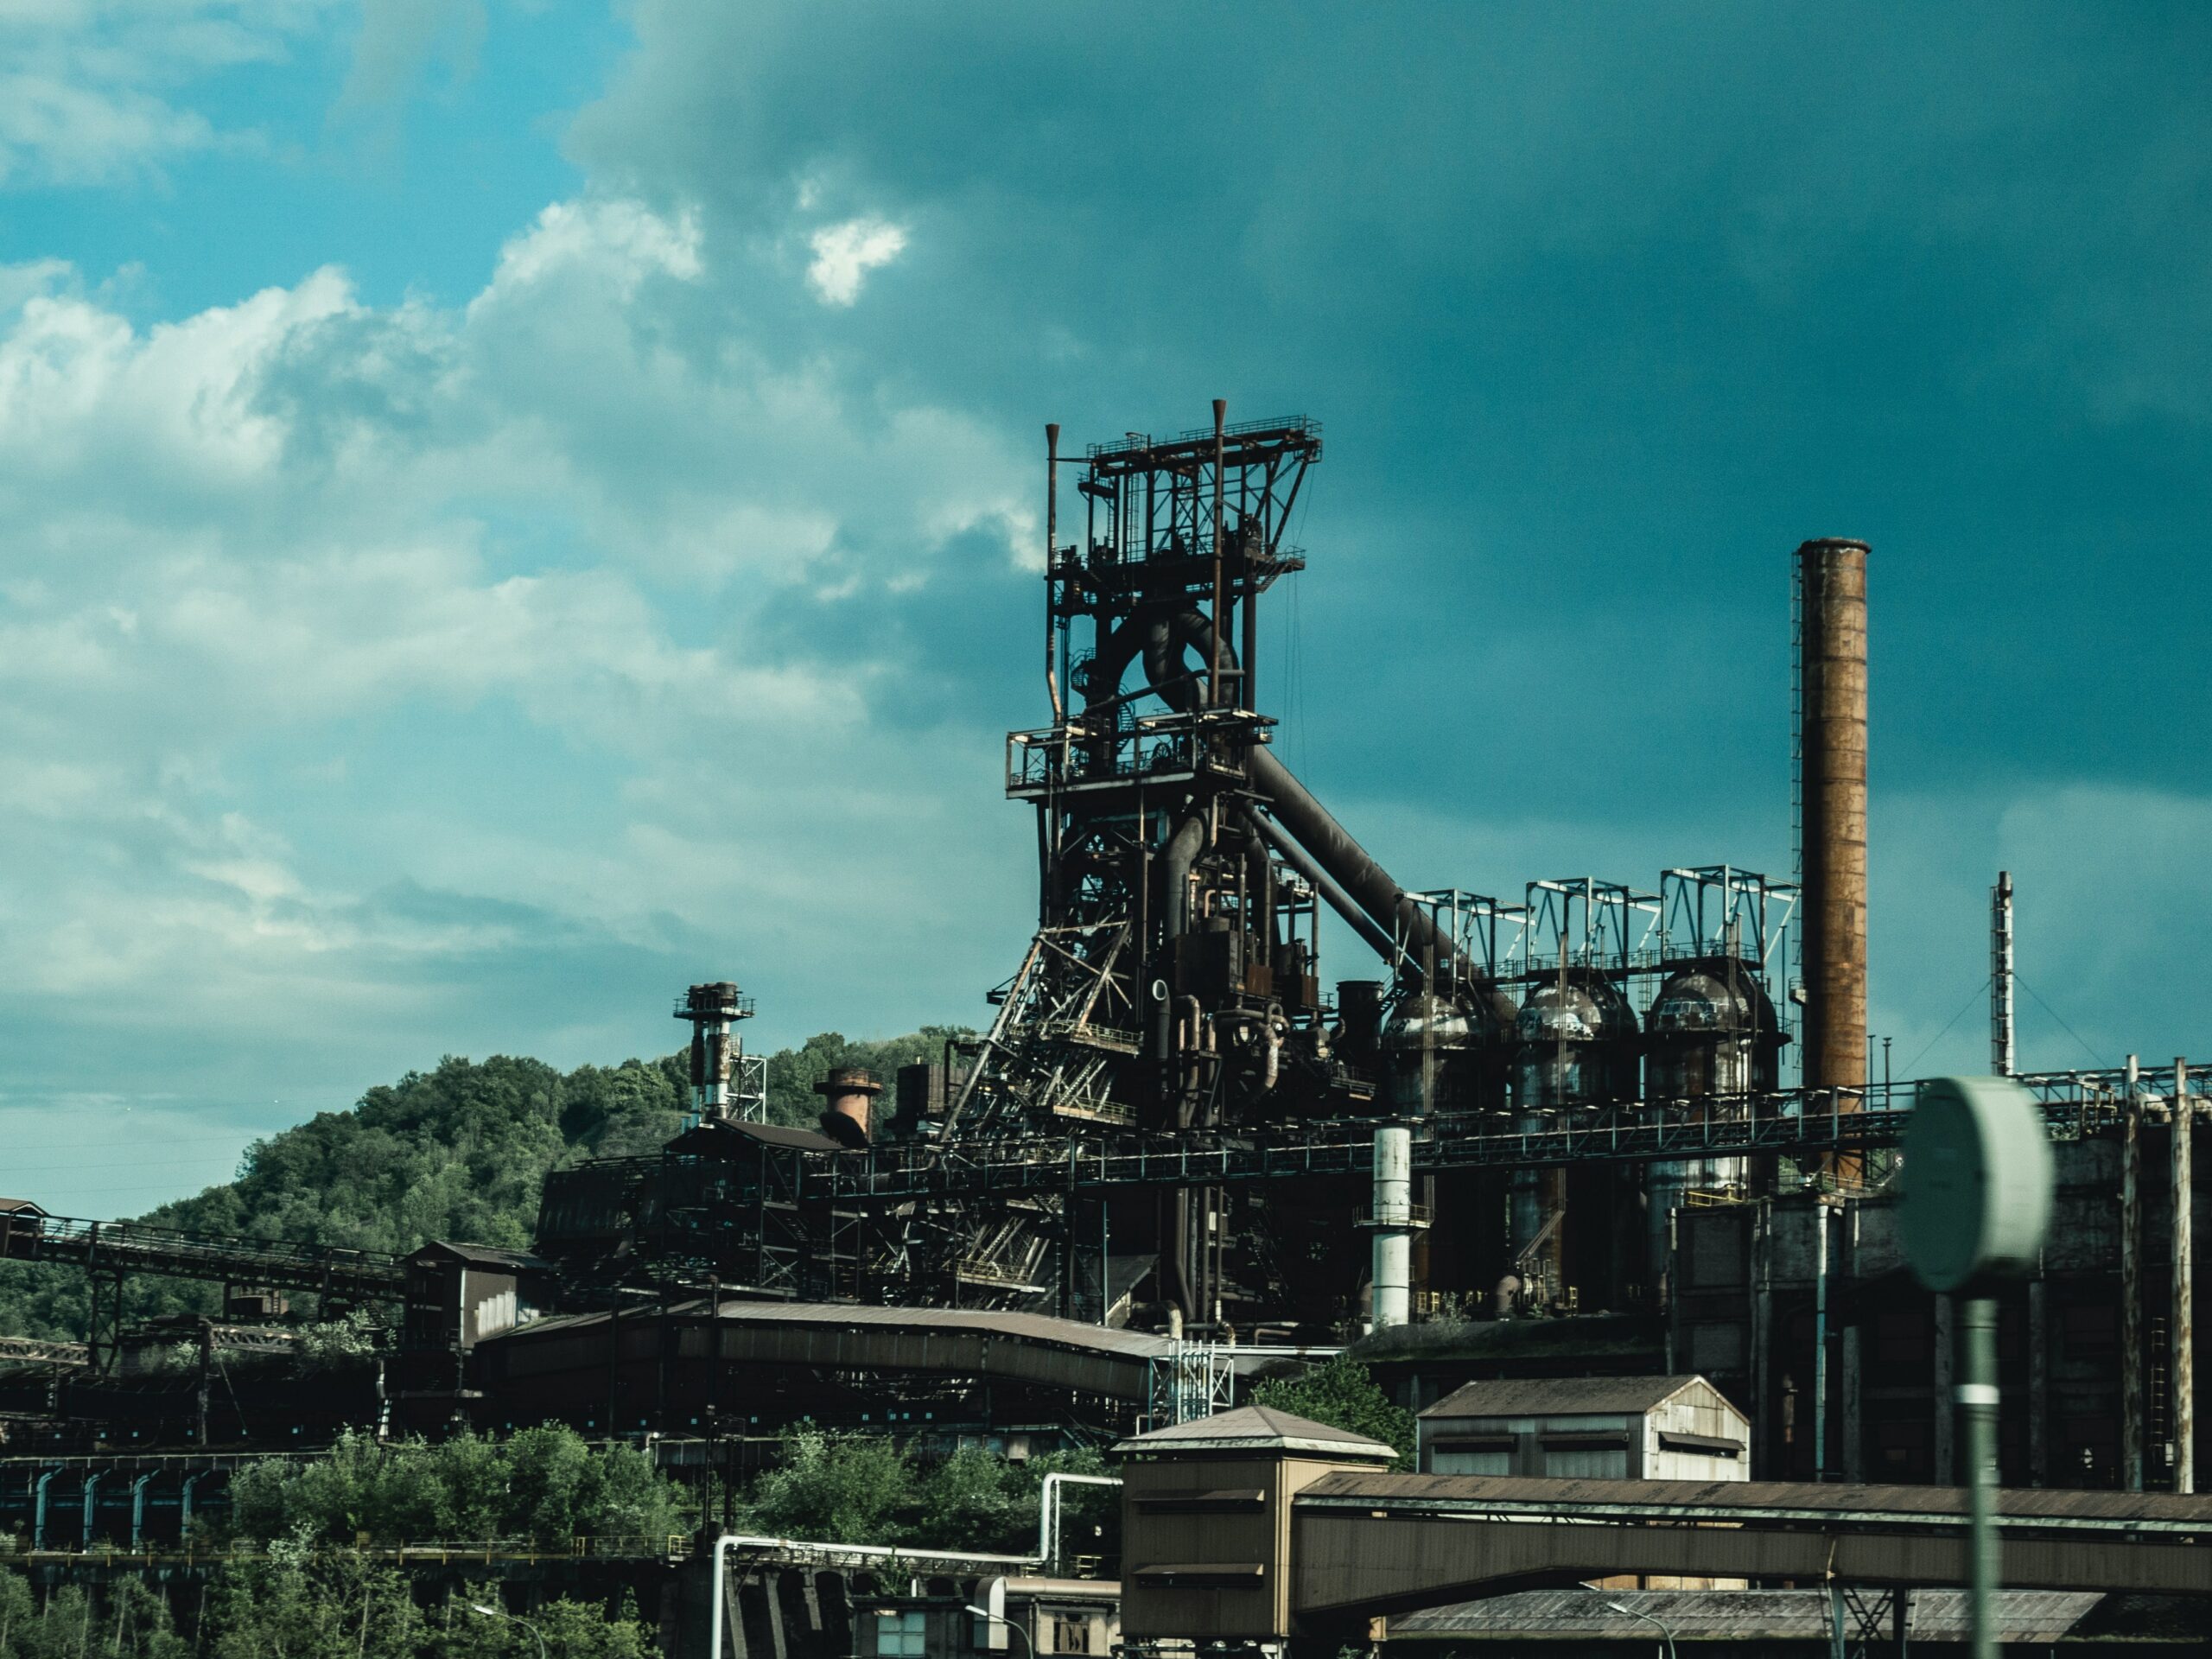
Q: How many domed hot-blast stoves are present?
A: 3